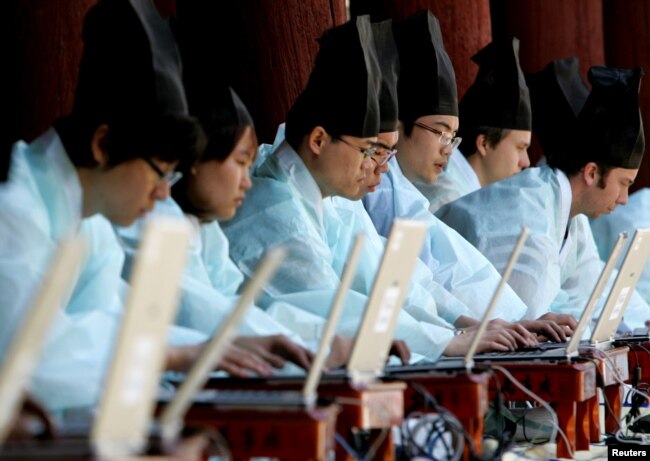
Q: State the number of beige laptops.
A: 8